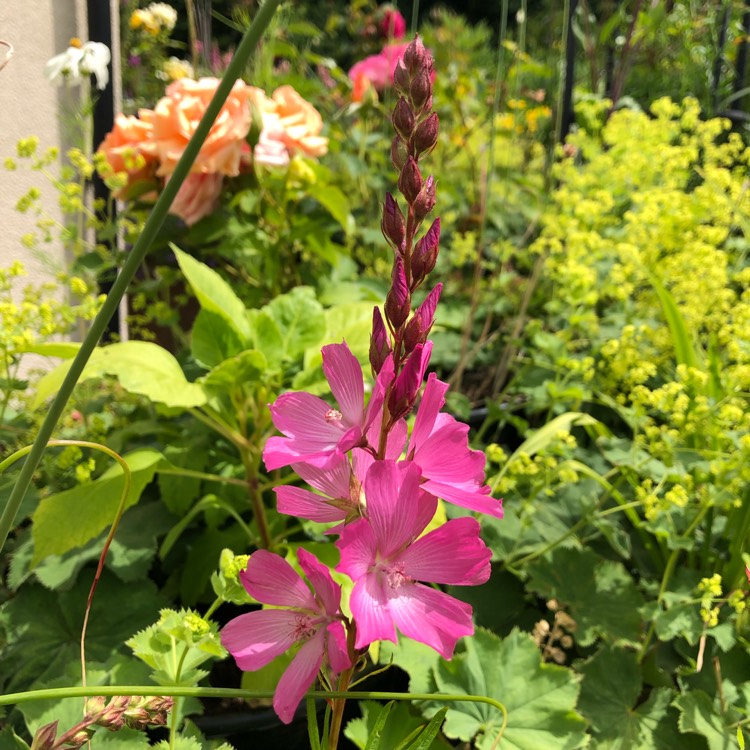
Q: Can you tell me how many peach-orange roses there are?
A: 3